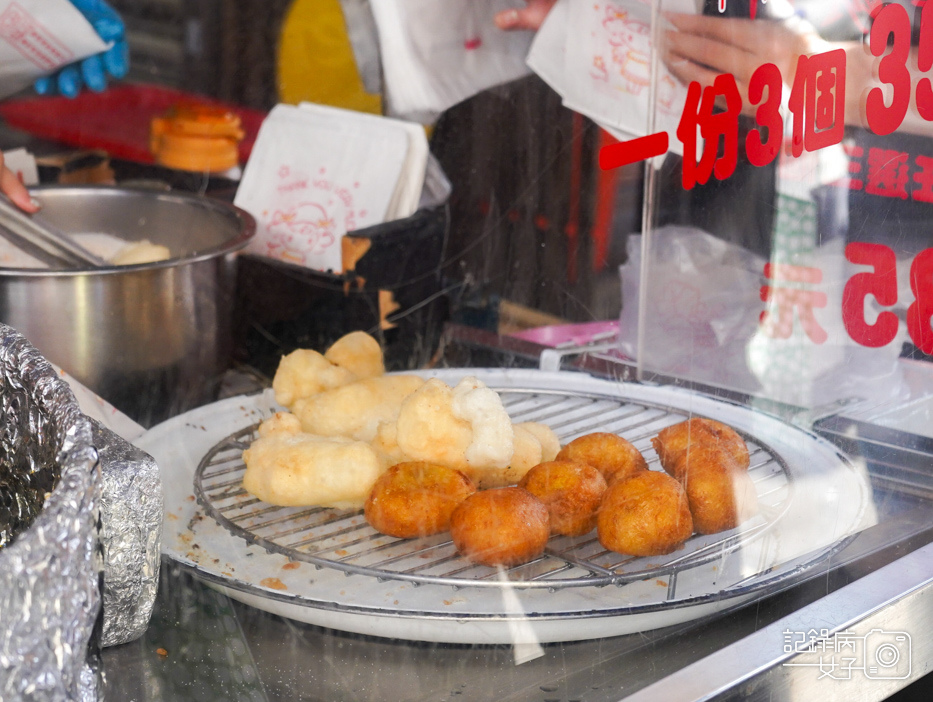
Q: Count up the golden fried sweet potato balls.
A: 7